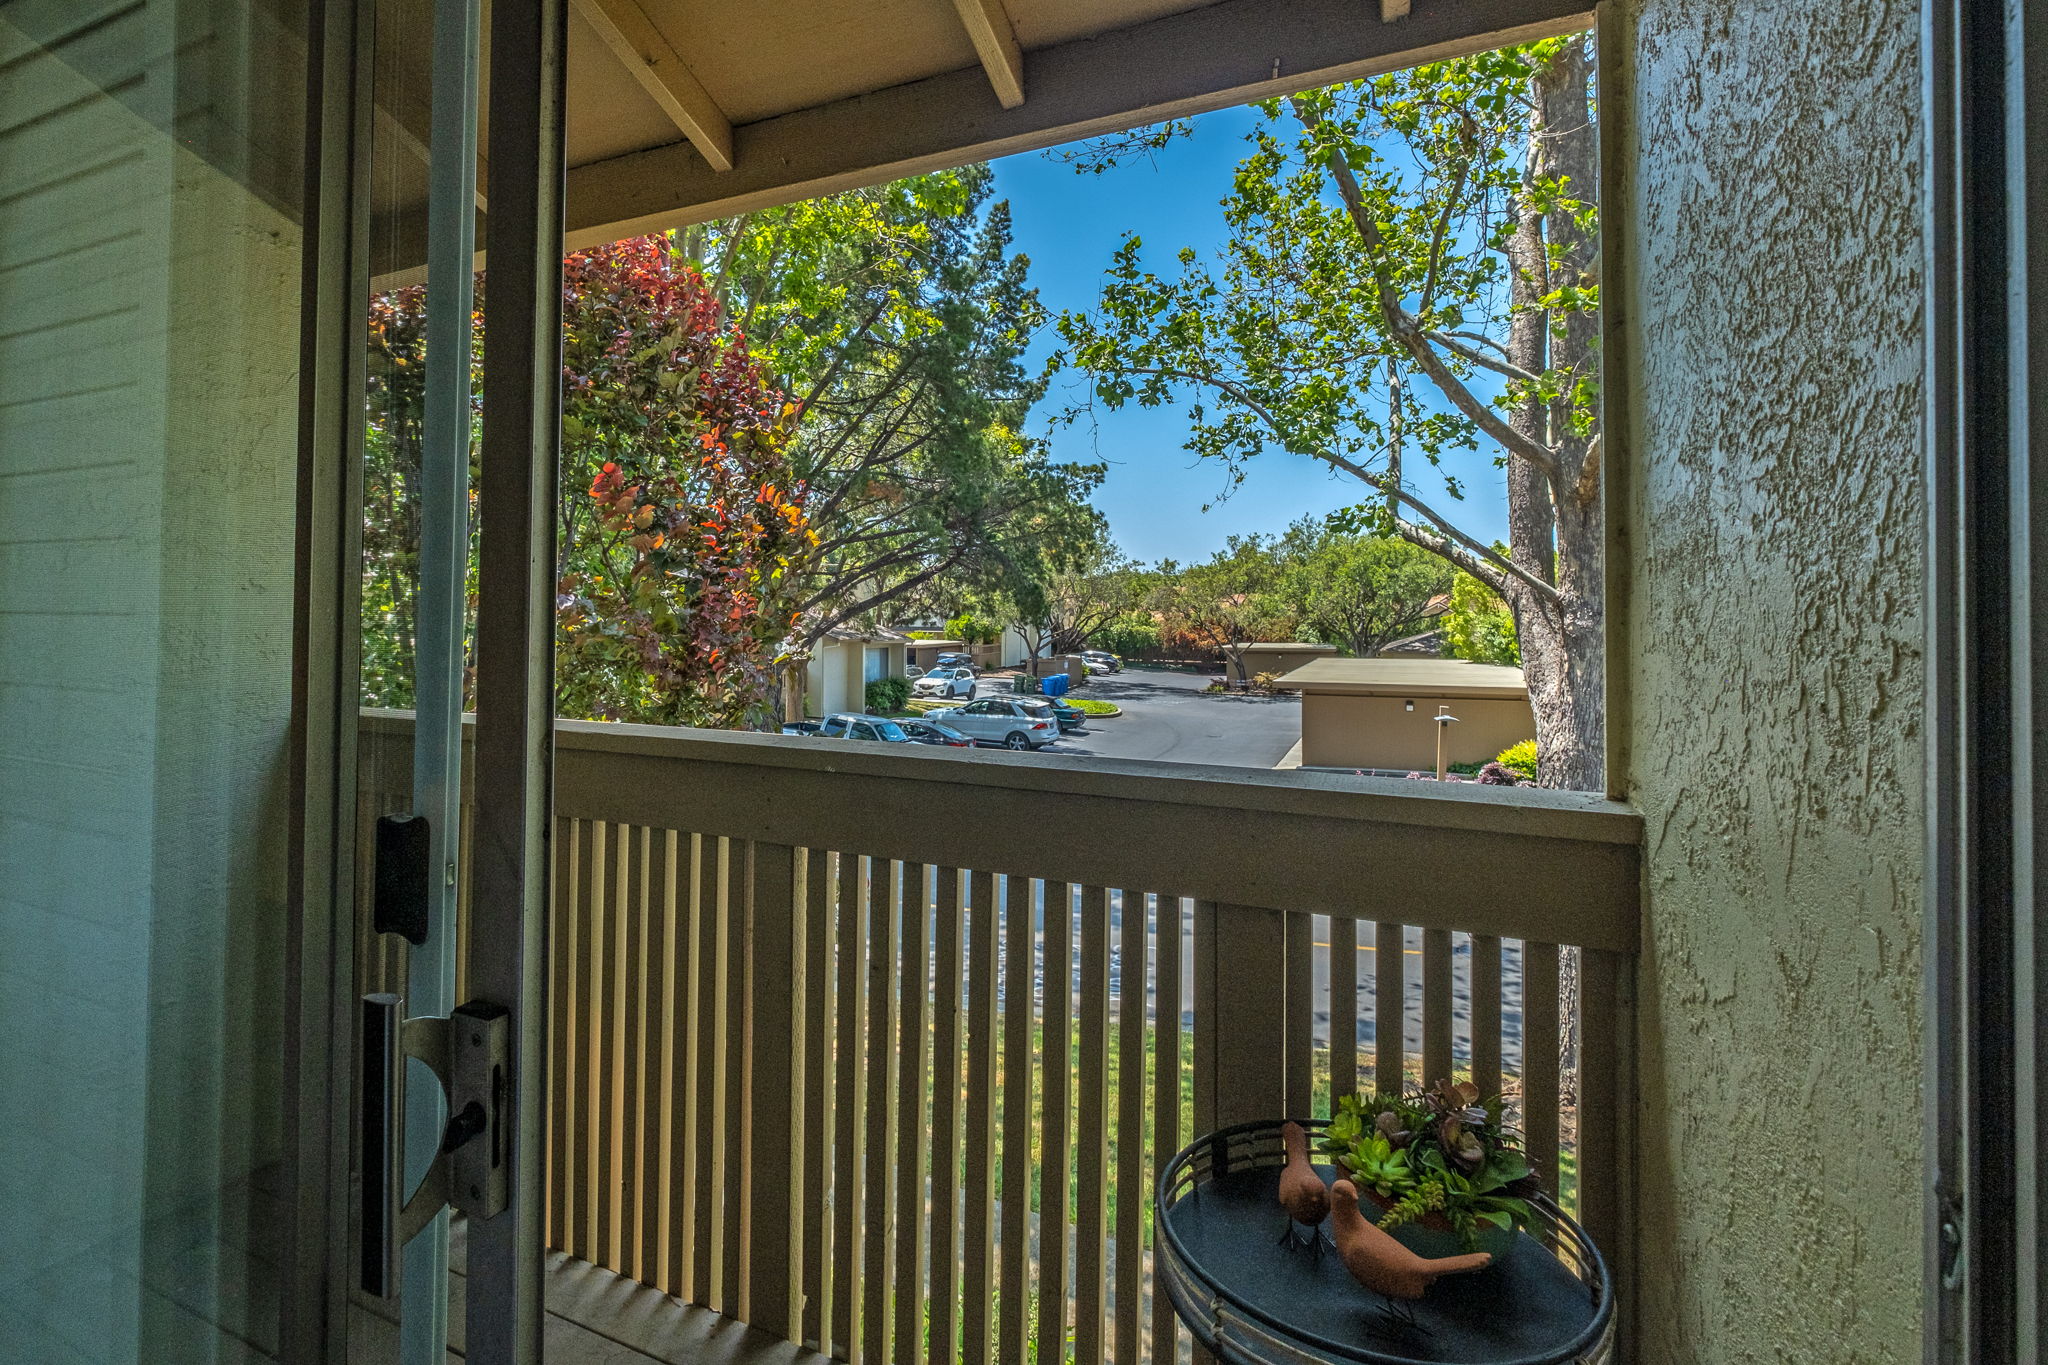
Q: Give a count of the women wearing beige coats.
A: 0